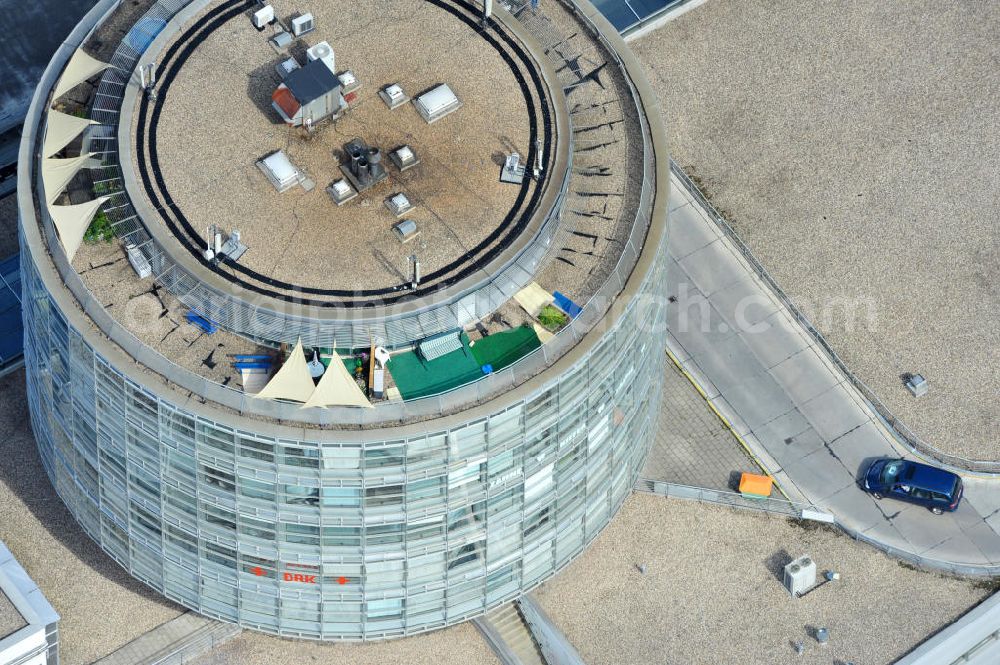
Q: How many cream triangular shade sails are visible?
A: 6